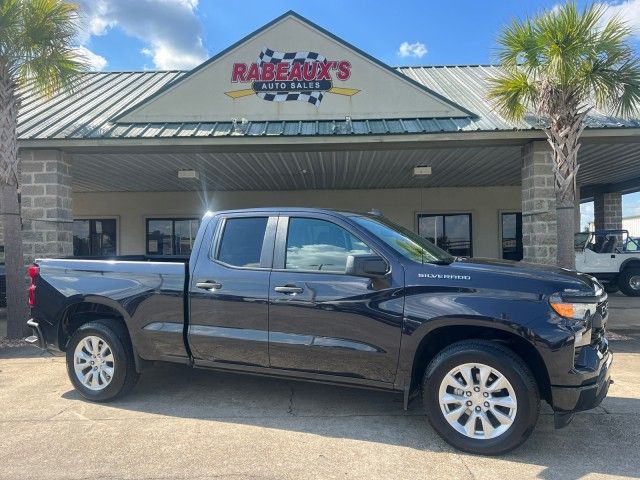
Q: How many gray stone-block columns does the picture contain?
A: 3